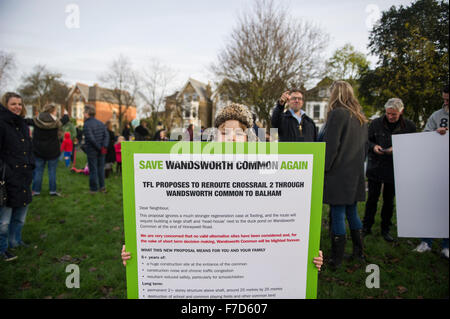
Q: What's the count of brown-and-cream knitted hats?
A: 1